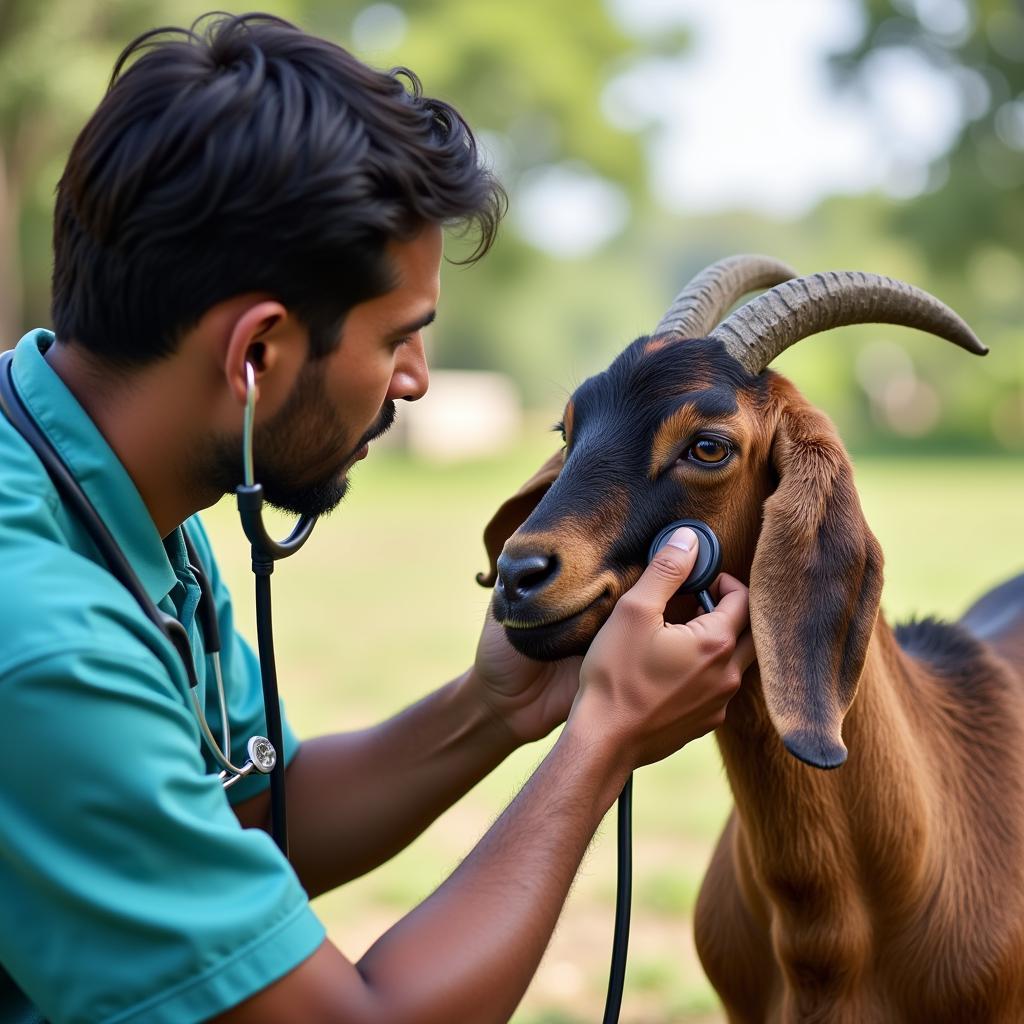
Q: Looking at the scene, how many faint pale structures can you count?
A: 1